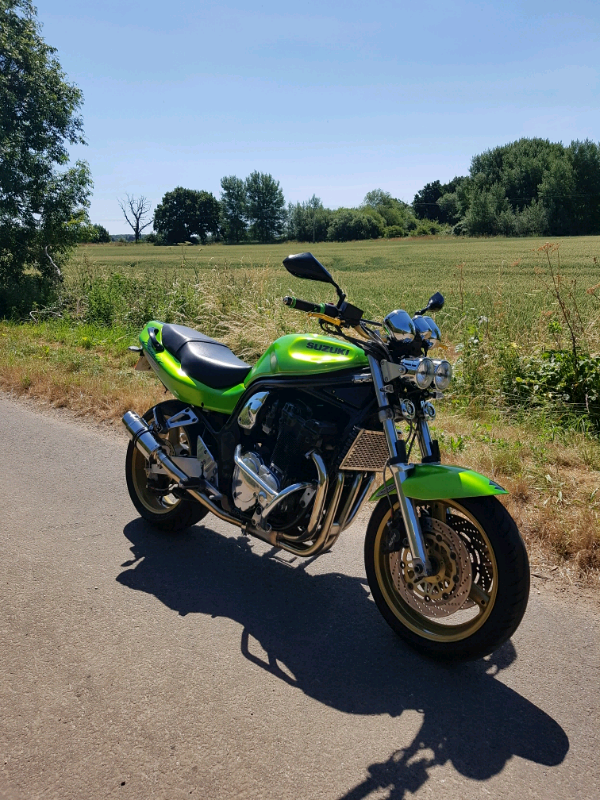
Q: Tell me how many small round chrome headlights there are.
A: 2